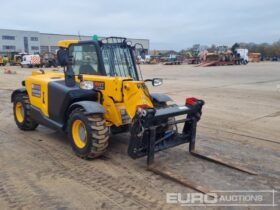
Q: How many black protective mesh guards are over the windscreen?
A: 1